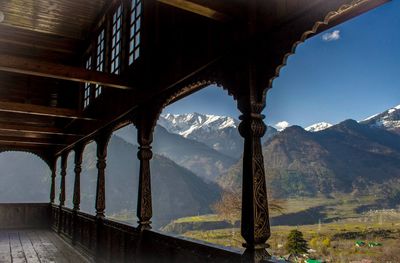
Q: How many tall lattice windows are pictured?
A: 4